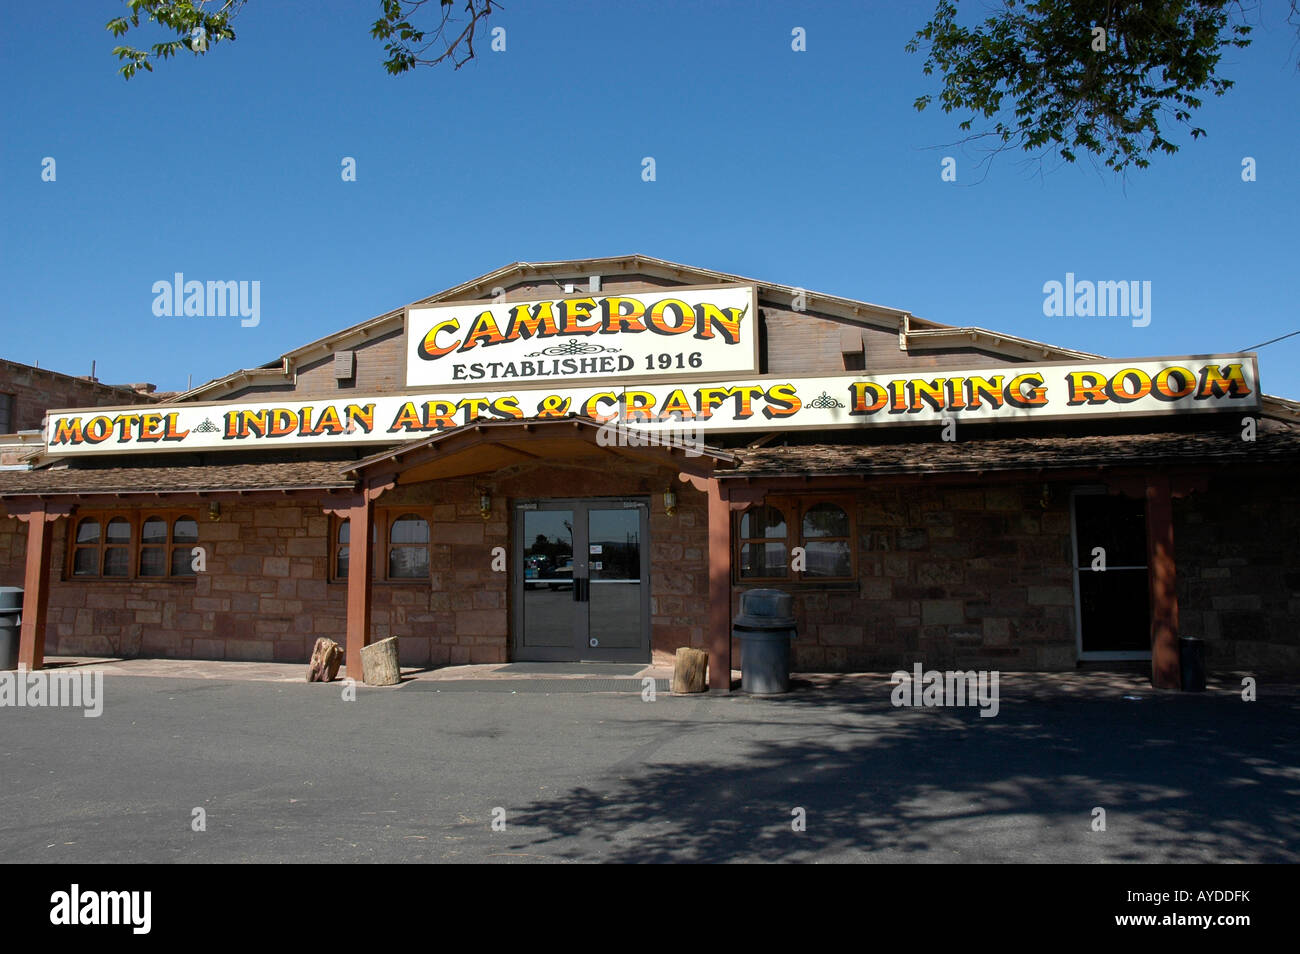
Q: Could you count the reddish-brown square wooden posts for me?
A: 4